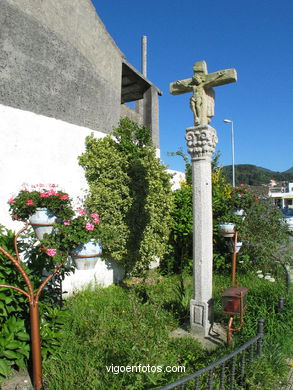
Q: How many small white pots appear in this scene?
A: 5